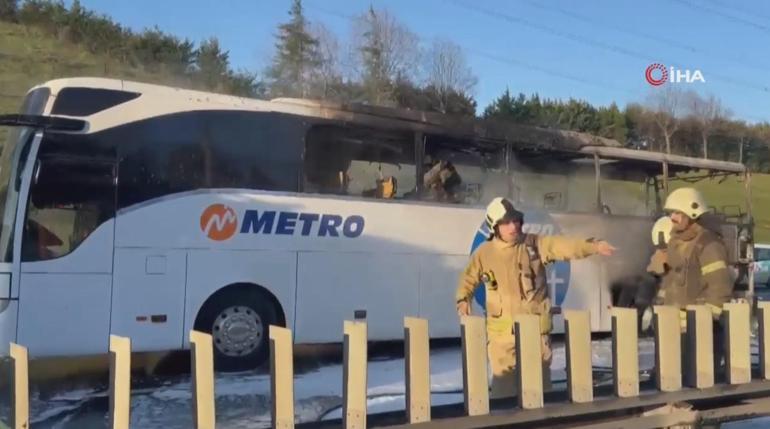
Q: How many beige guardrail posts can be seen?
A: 14